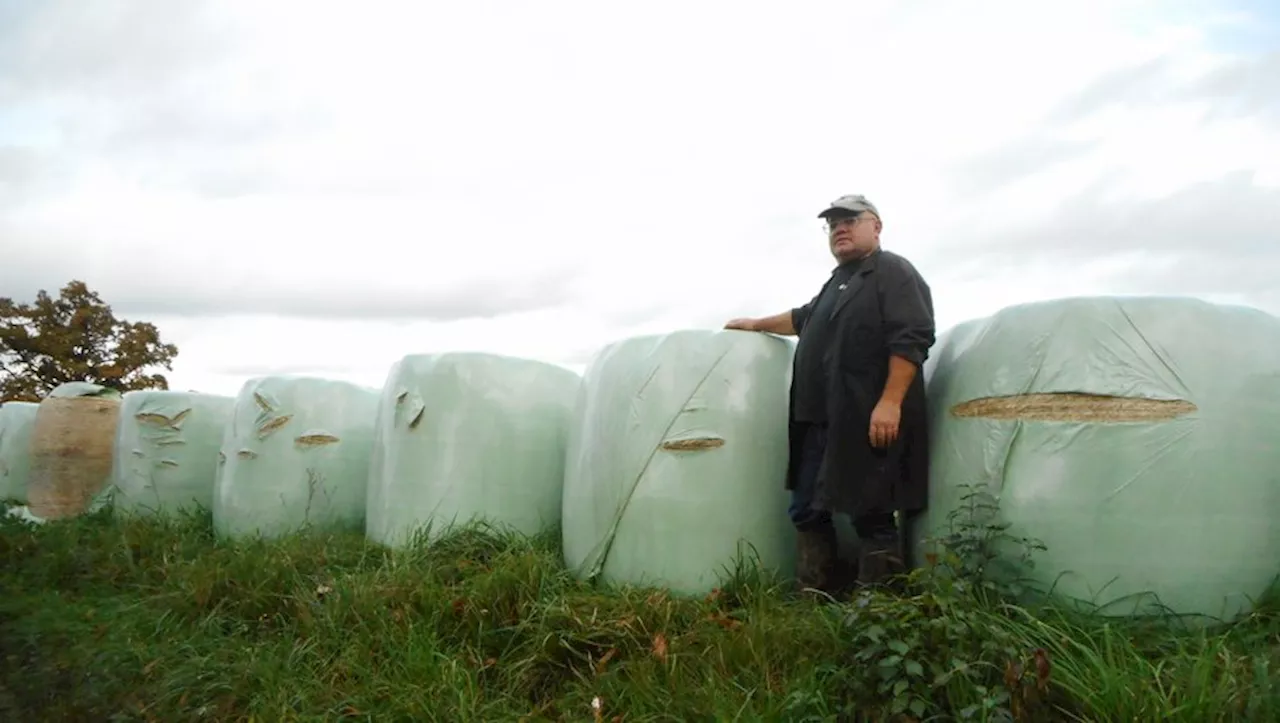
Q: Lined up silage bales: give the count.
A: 7